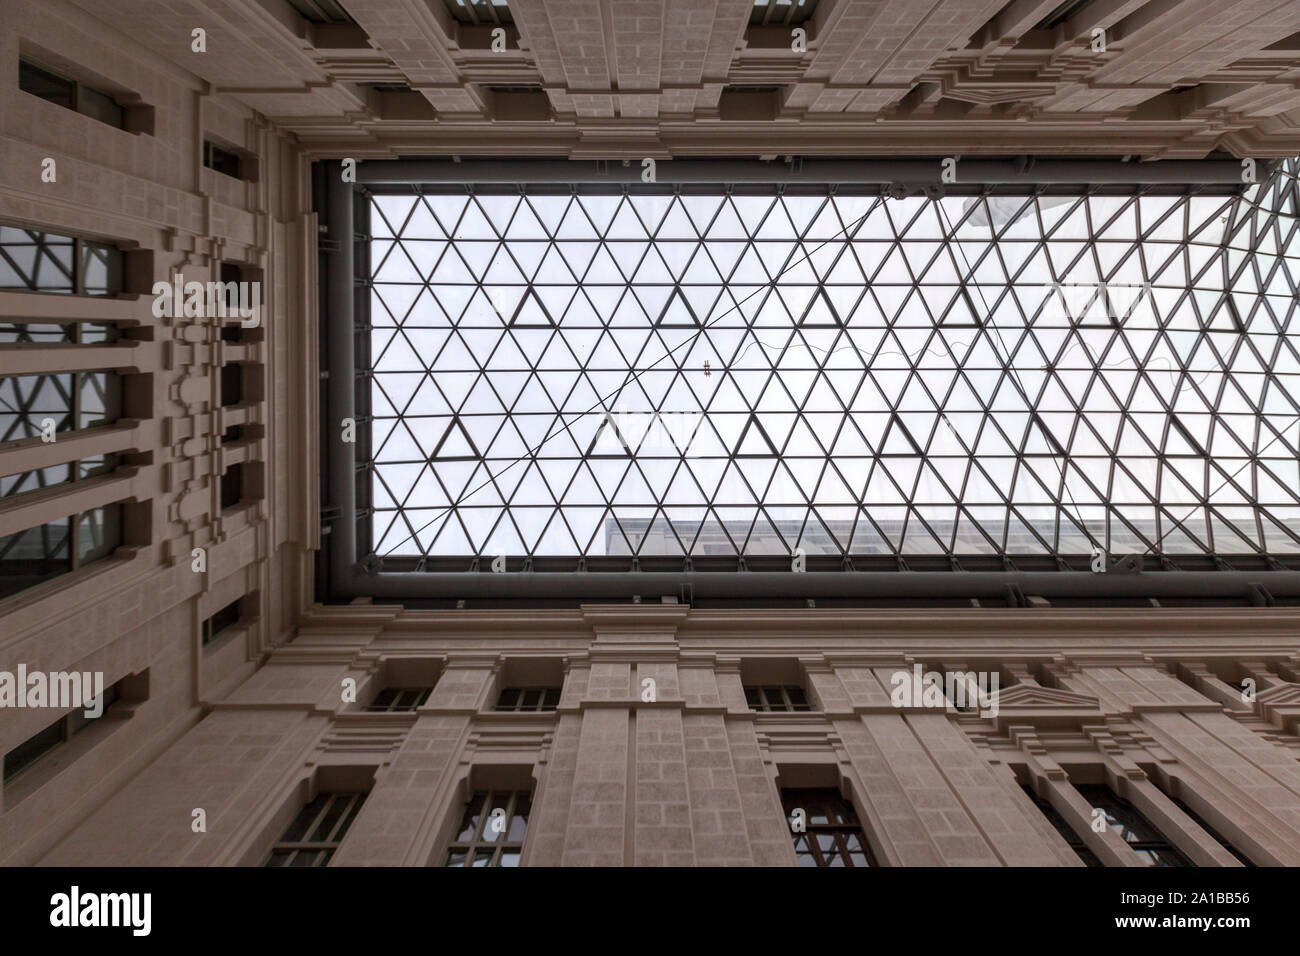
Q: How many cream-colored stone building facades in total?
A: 3